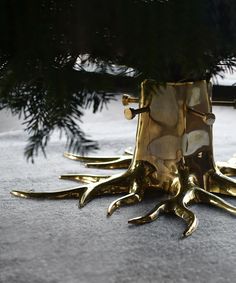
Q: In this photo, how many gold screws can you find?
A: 3